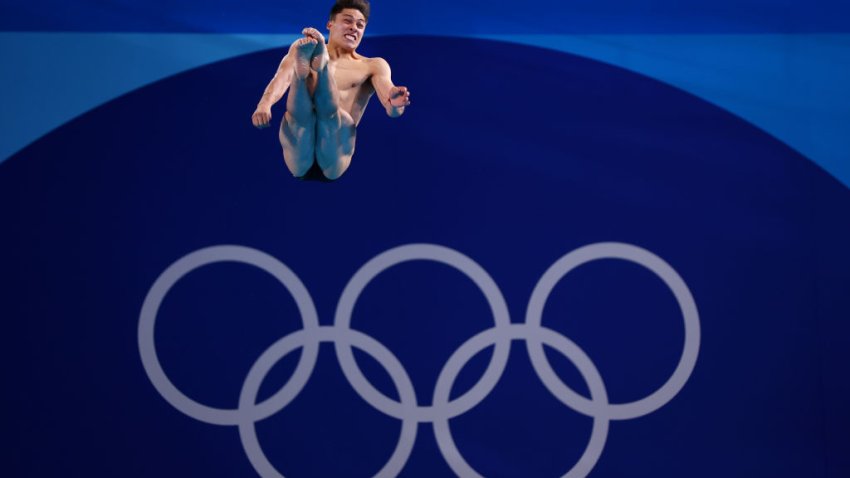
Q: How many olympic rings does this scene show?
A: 5